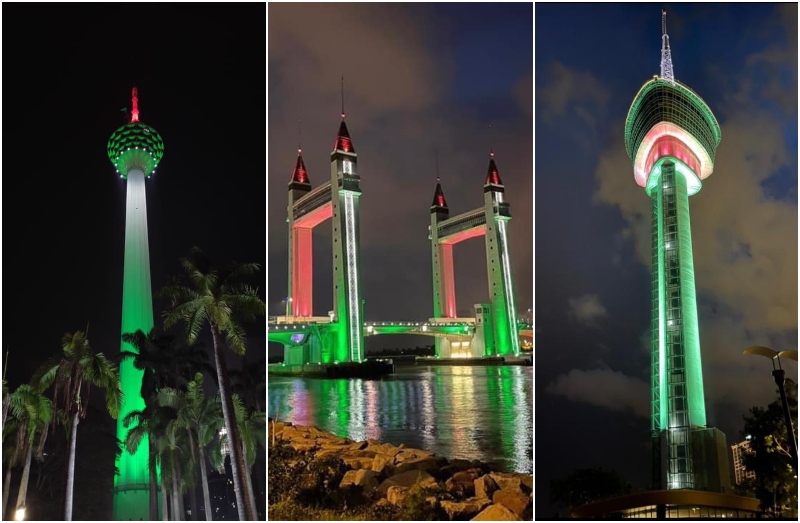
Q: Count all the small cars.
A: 0